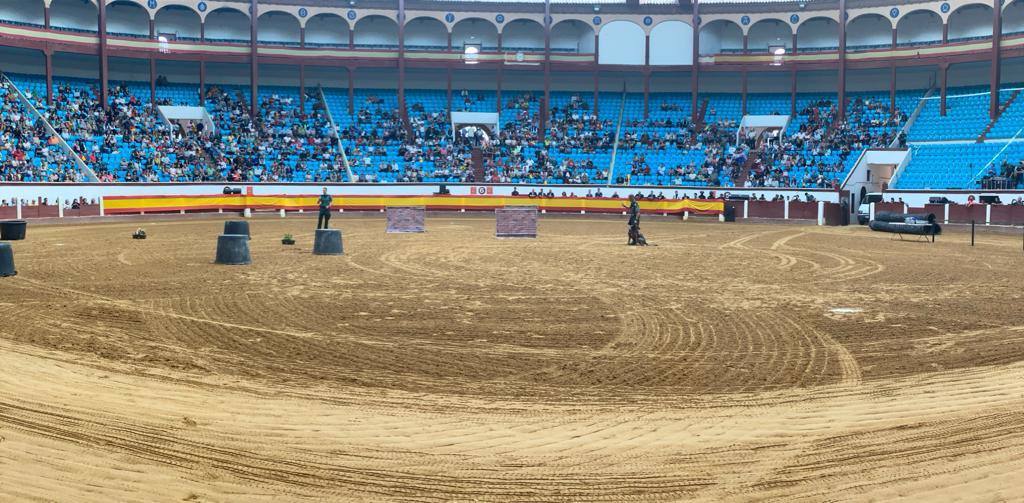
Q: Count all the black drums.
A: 5